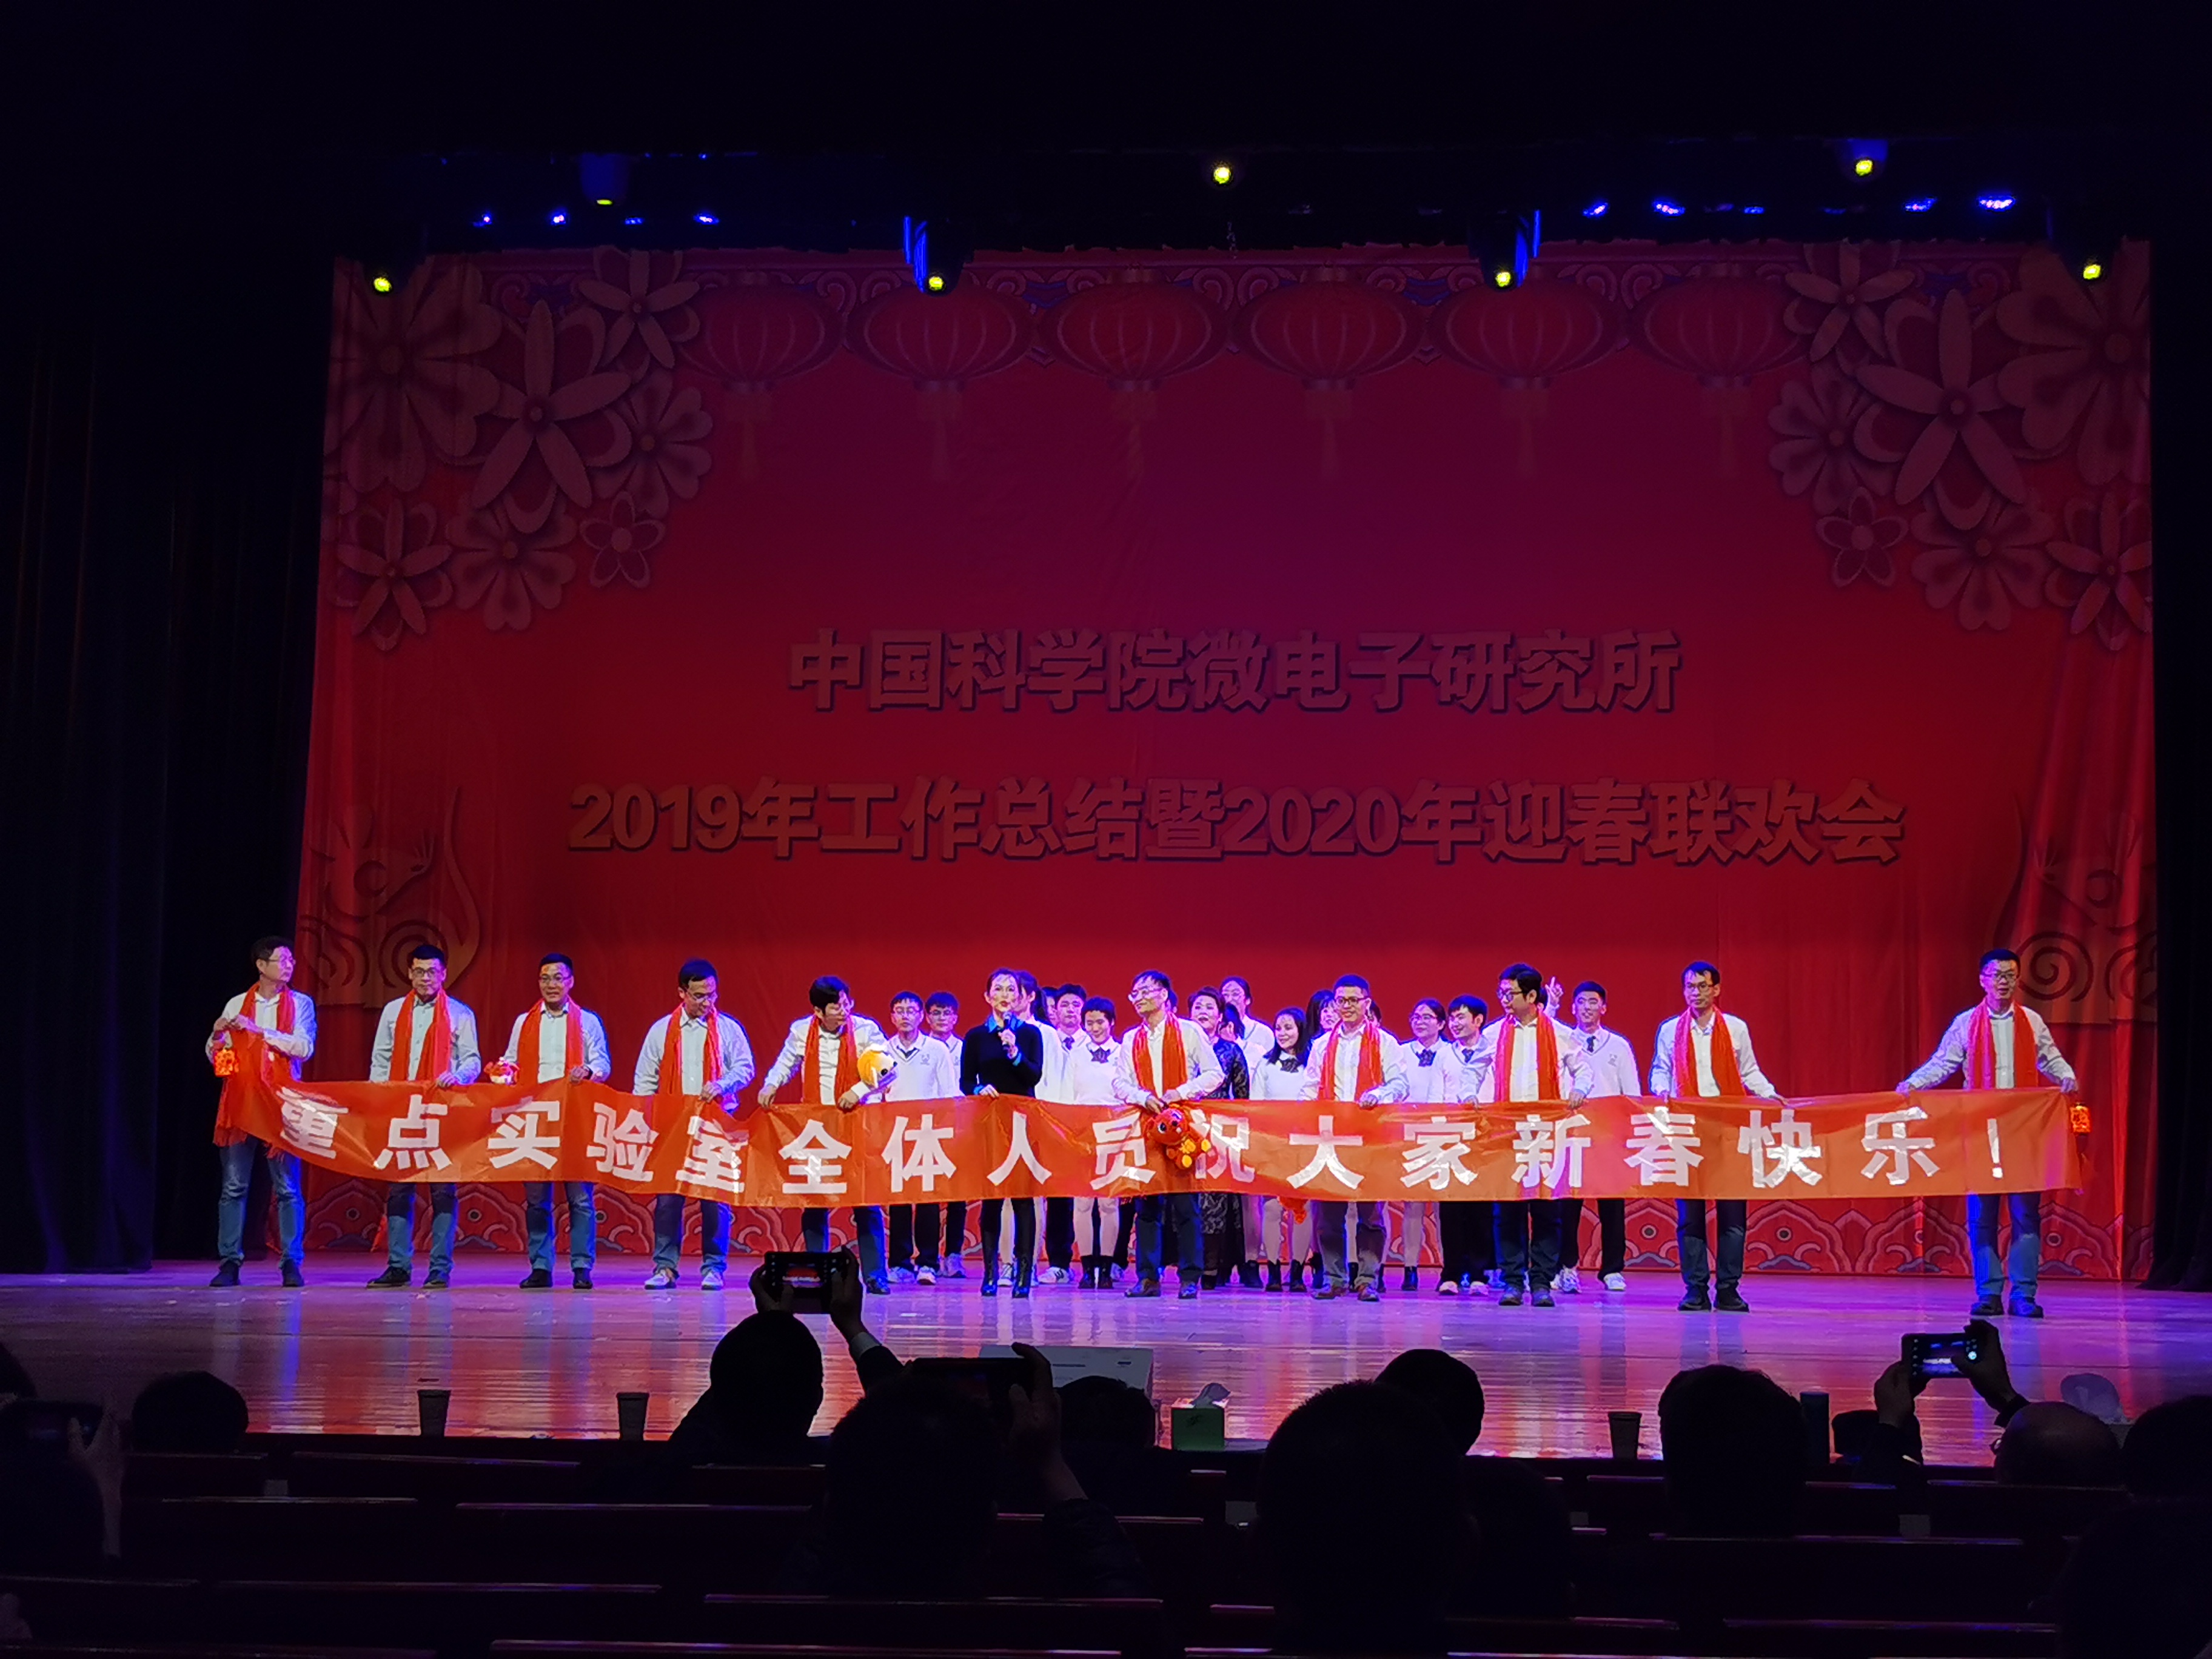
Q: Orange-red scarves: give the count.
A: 10